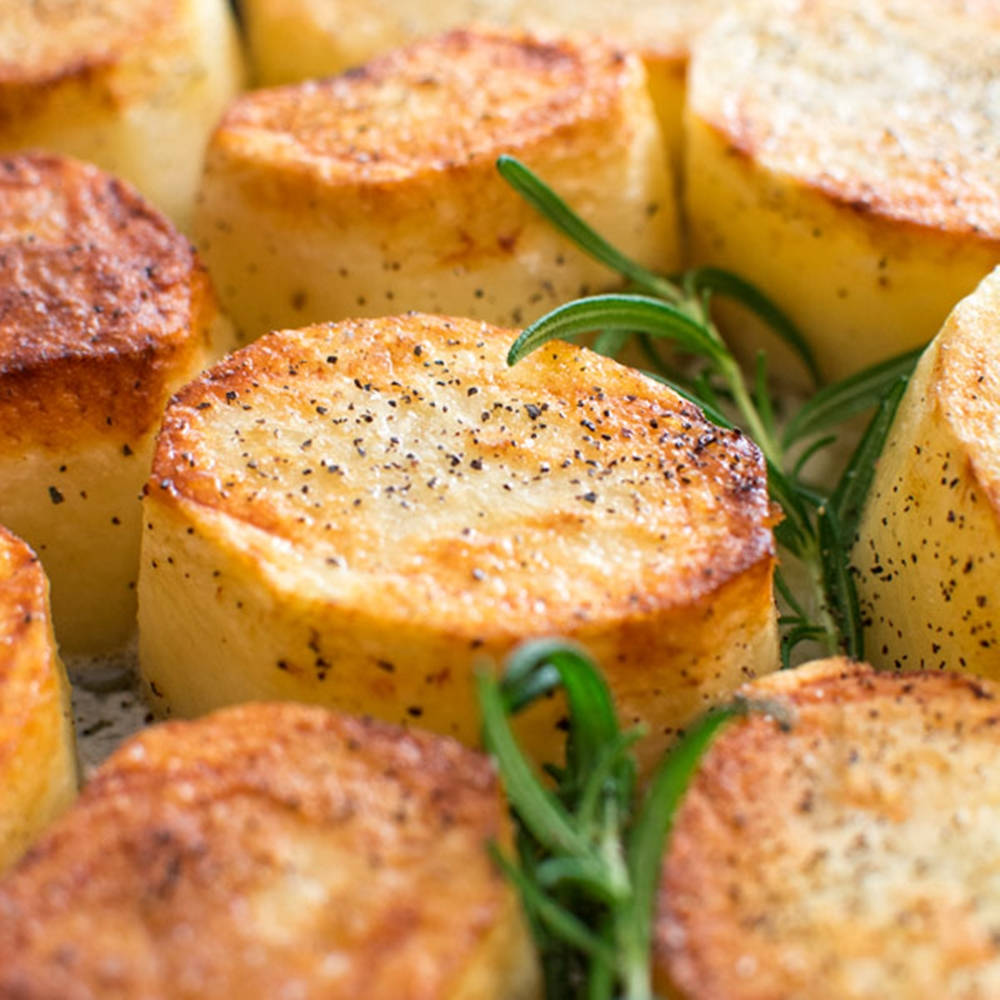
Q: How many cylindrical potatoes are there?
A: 10